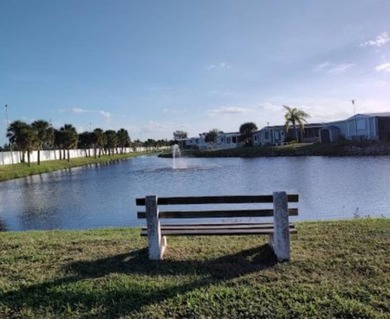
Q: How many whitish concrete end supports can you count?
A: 2